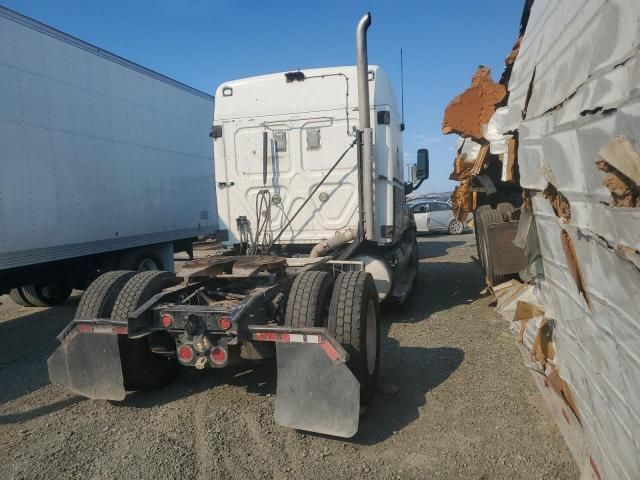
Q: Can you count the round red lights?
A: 4